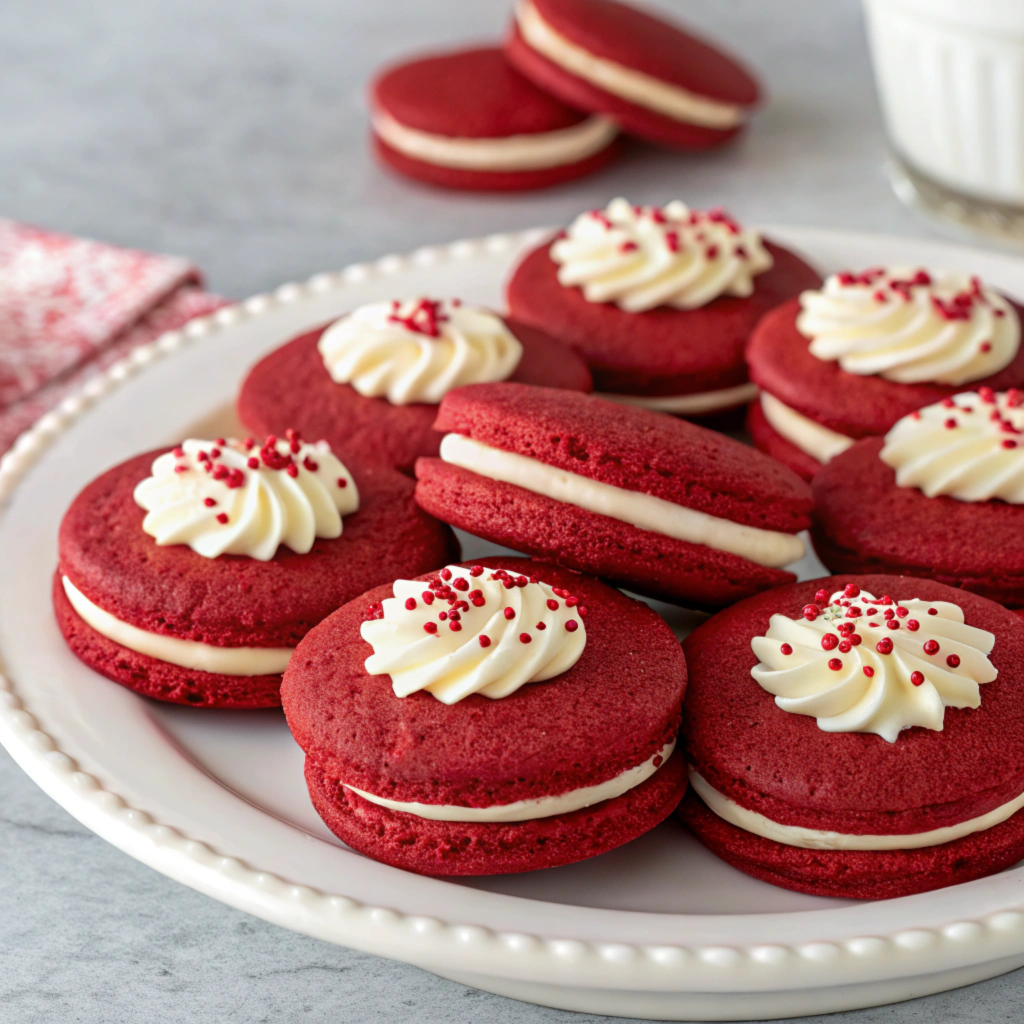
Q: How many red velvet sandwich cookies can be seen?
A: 10